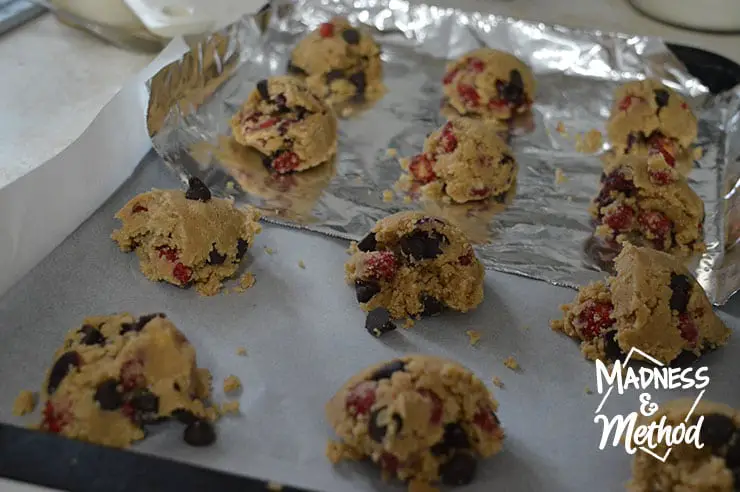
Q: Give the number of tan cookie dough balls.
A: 12